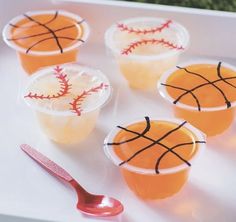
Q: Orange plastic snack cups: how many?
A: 3